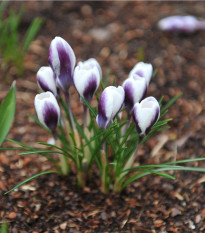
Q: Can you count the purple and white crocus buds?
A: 8